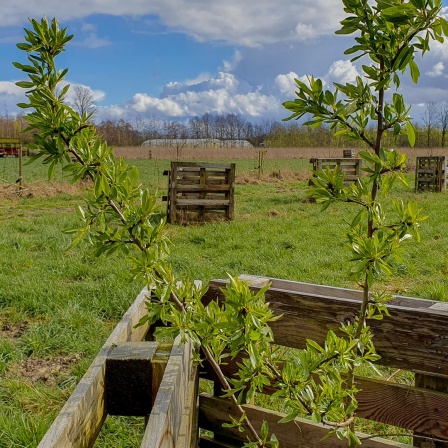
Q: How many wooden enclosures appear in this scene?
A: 4